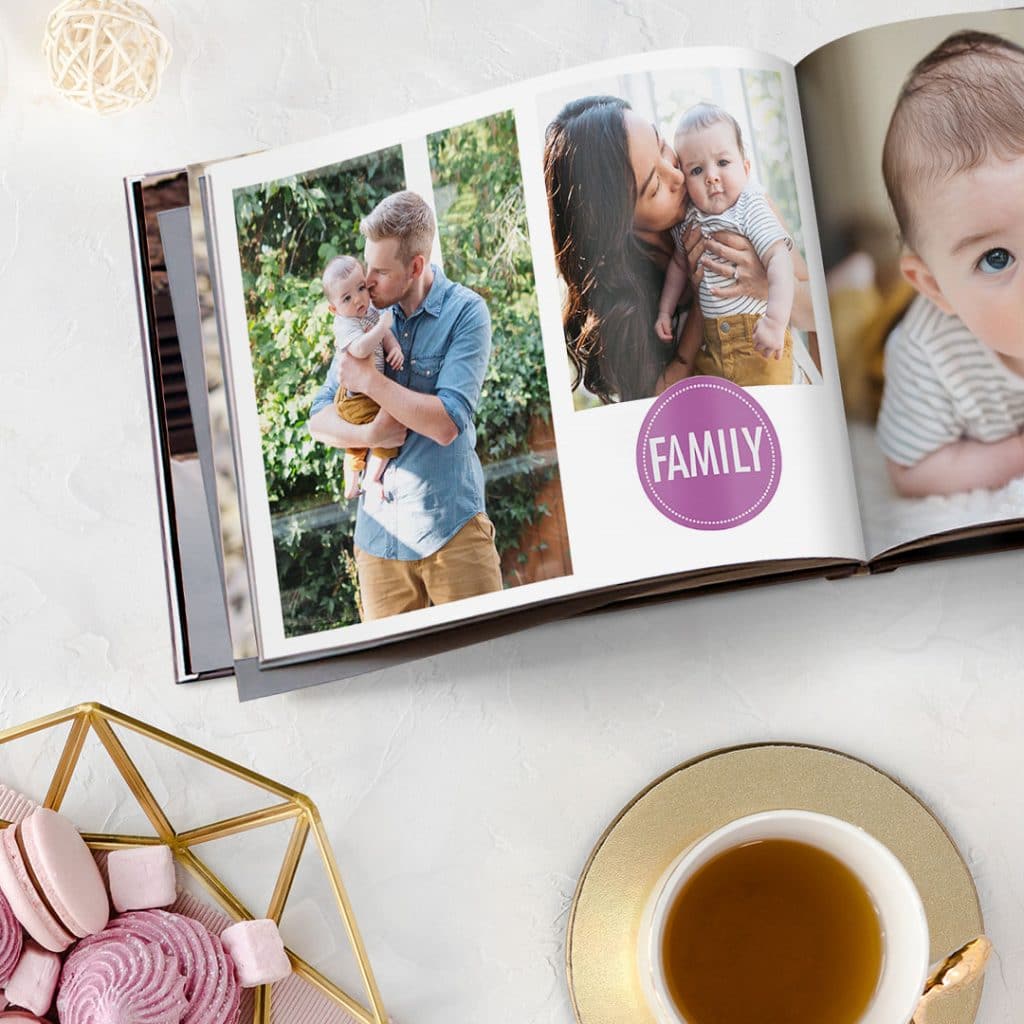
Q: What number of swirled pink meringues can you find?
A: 2